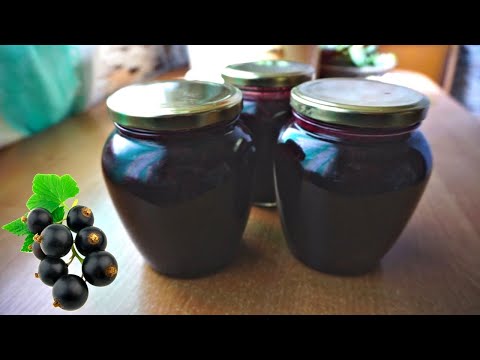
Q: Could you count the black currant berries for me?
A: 8